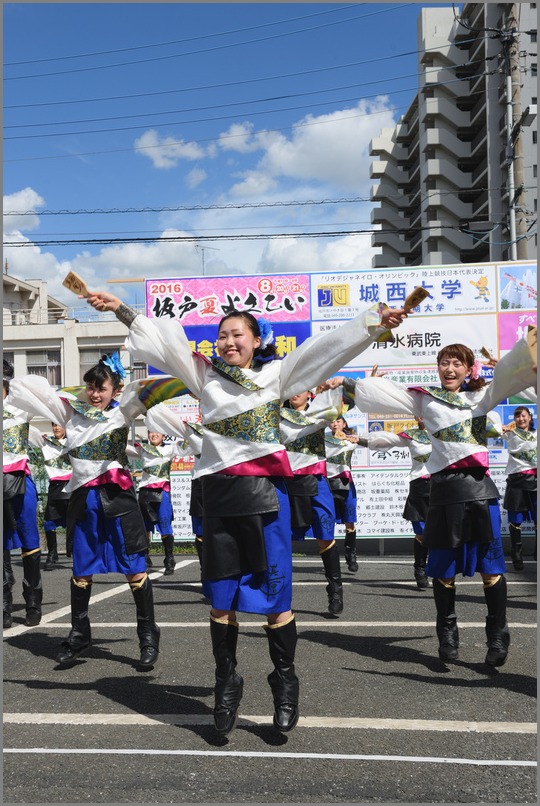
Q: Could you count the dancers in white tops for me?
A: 11